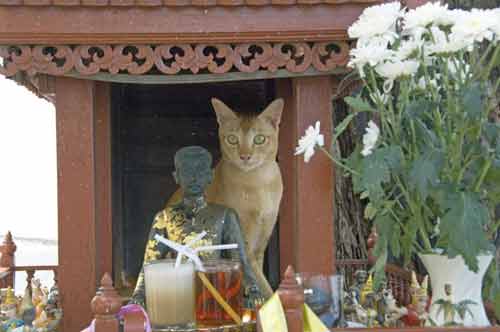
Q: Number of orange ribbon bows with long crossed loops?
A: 0